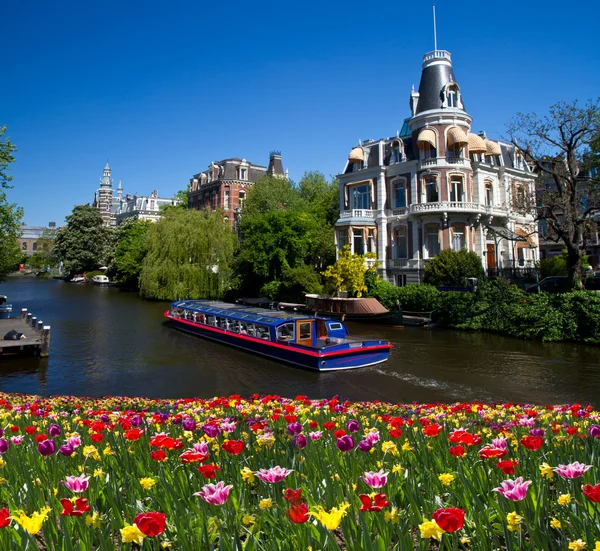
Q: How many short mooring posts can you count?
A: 5